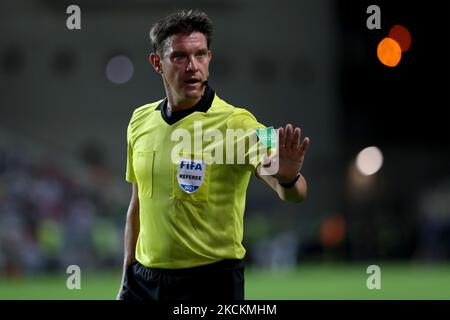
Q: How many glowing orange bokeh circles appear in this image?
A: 2